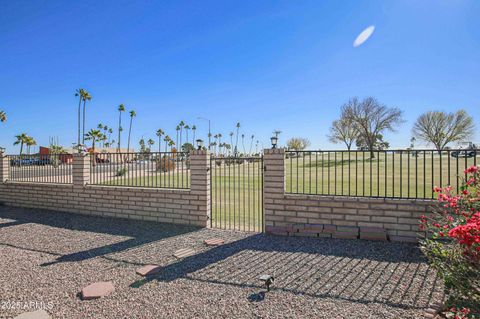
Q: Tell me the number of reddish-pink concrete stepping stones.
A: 3